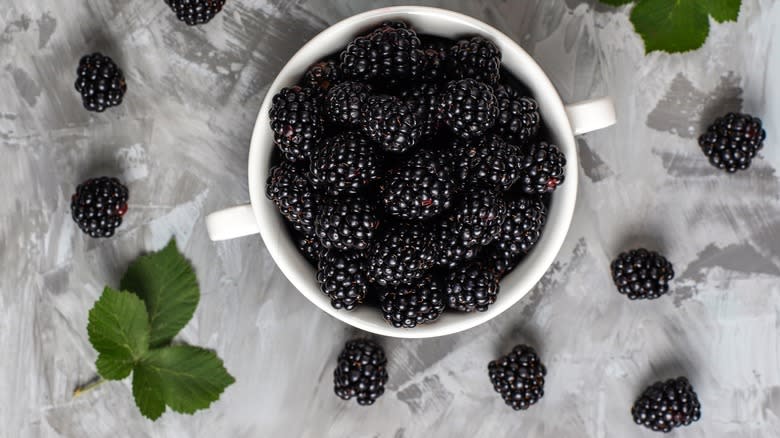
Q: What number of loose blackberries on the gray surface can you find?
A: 8